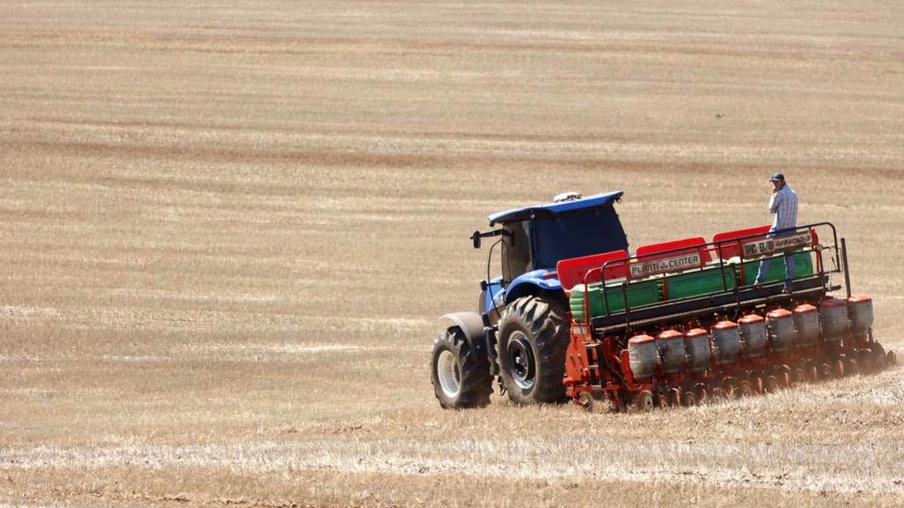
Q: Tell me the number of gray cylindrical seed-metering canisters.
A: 9